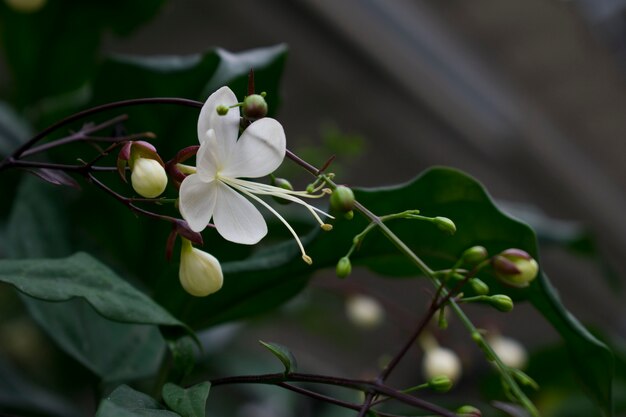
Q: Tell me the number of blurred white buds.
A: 3